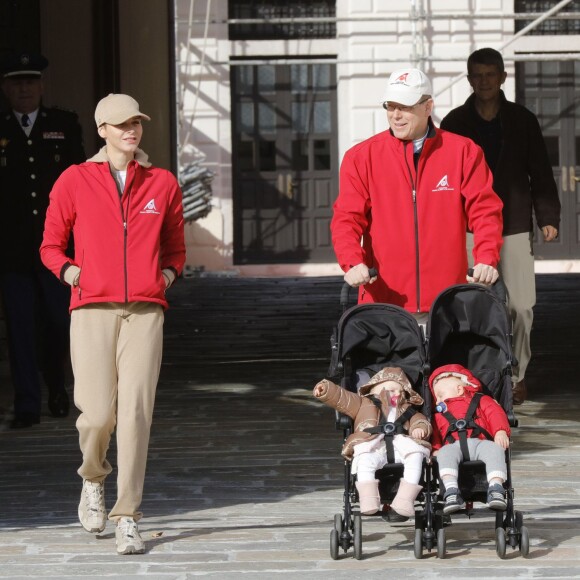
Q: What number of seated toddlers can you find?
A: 2